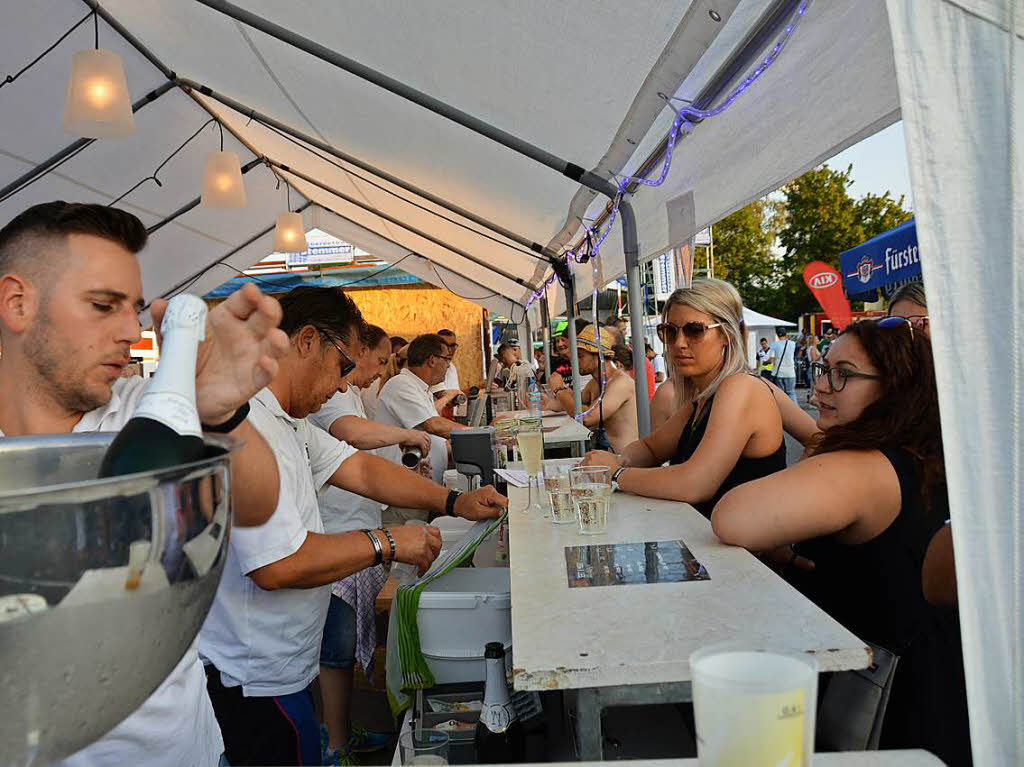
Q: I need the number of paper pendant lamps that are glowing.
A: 3